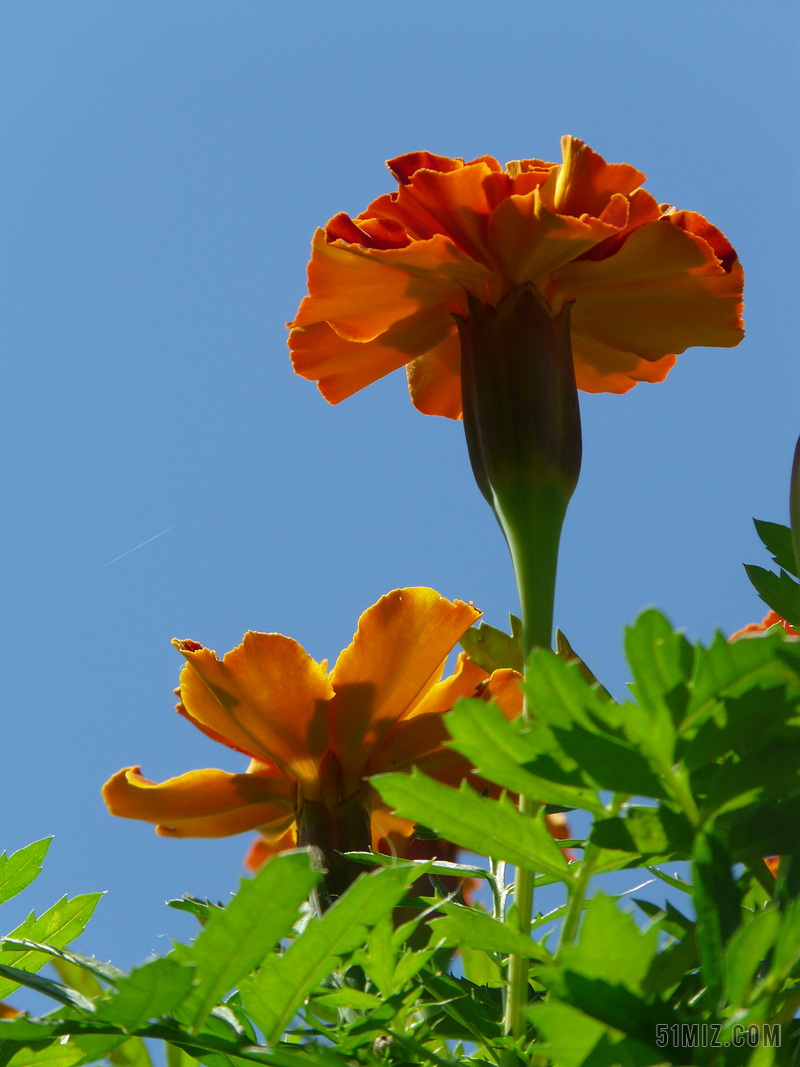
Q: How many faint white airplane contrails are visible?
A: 1